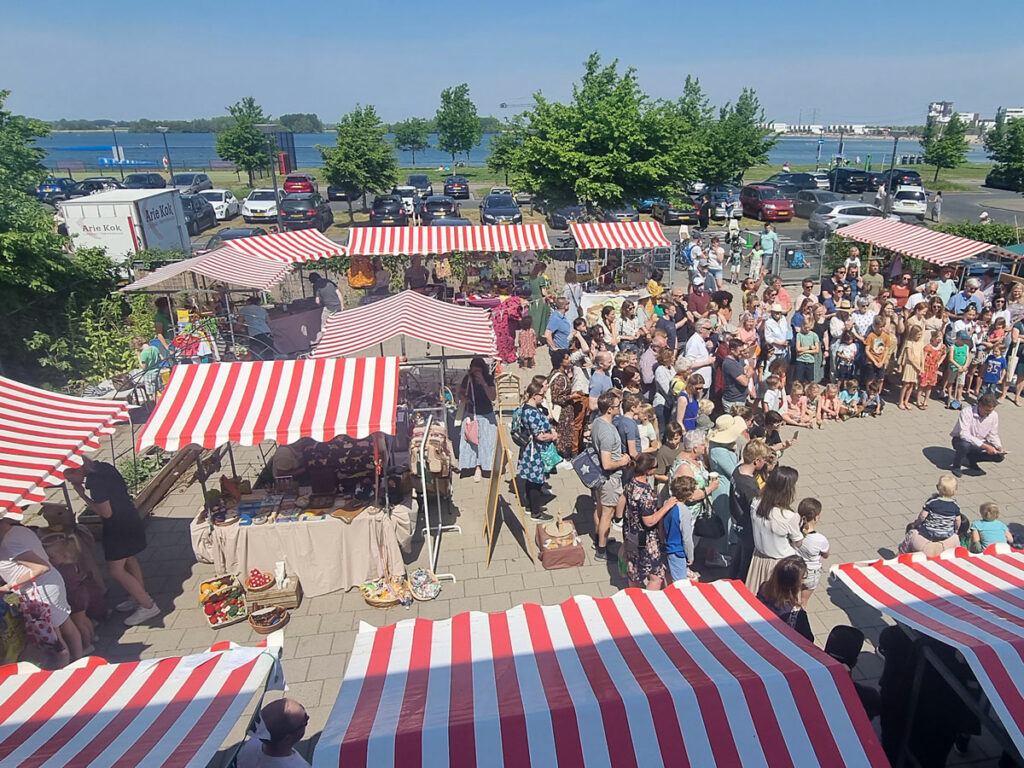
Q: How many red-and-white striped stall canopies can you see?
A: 11